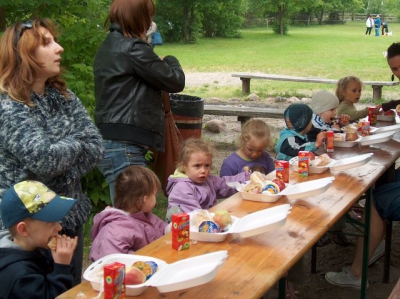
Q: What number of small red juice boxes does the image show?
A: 7